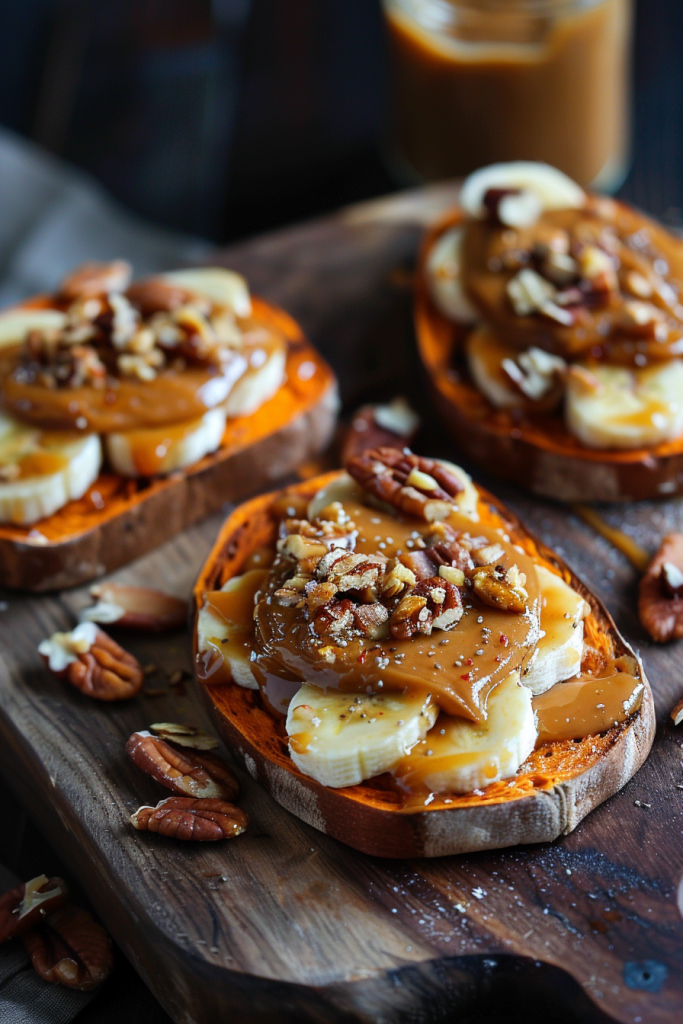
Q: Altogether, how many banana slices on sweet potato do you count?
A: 14